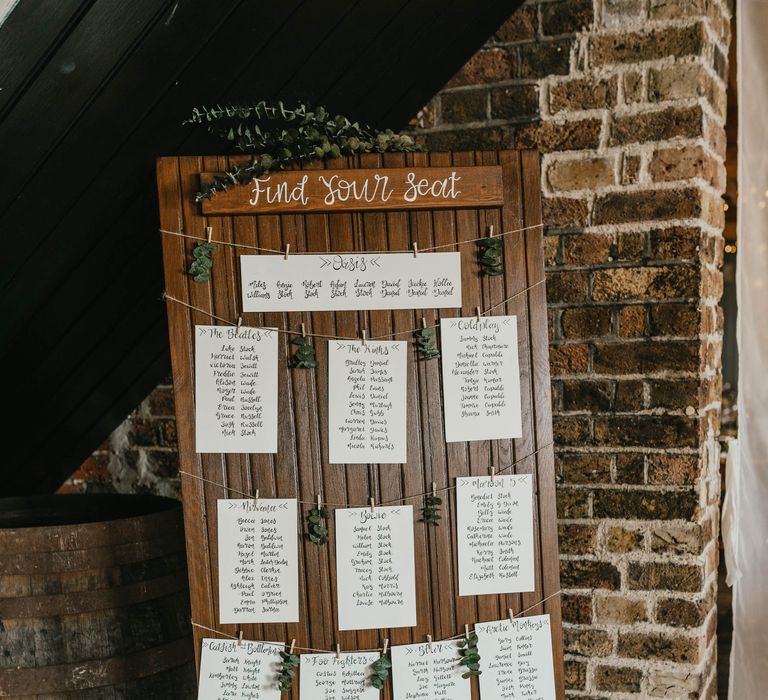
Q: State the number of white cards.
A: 11